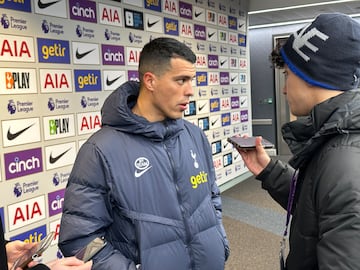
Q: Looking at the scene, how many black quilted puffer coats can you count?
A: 1